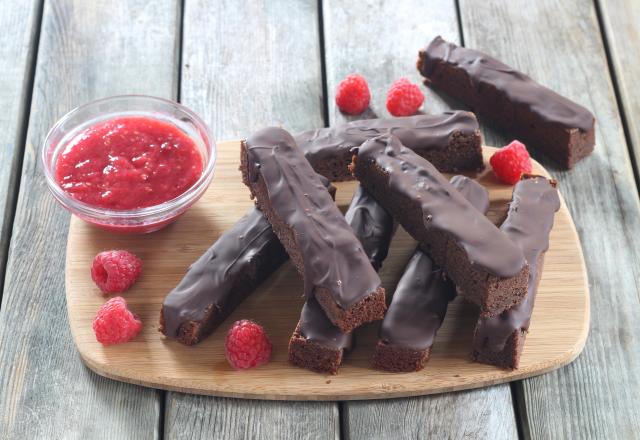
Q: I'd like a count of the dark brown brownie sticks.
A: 8